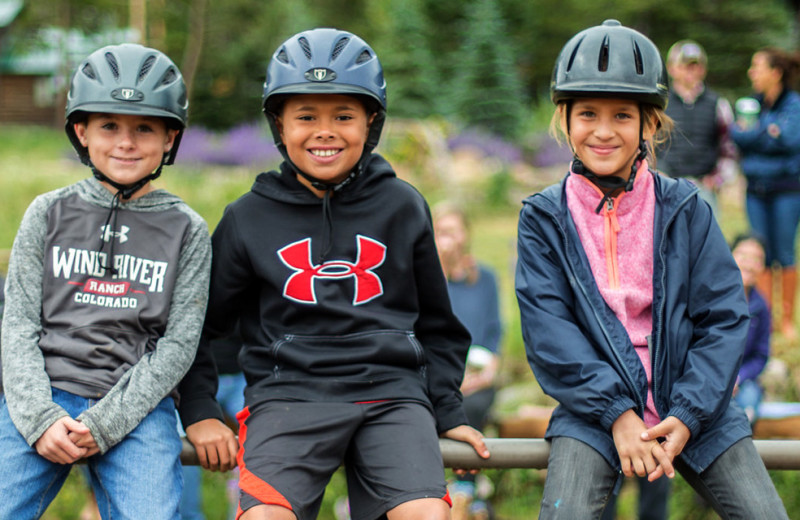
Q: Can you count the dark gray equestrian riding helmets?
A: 3